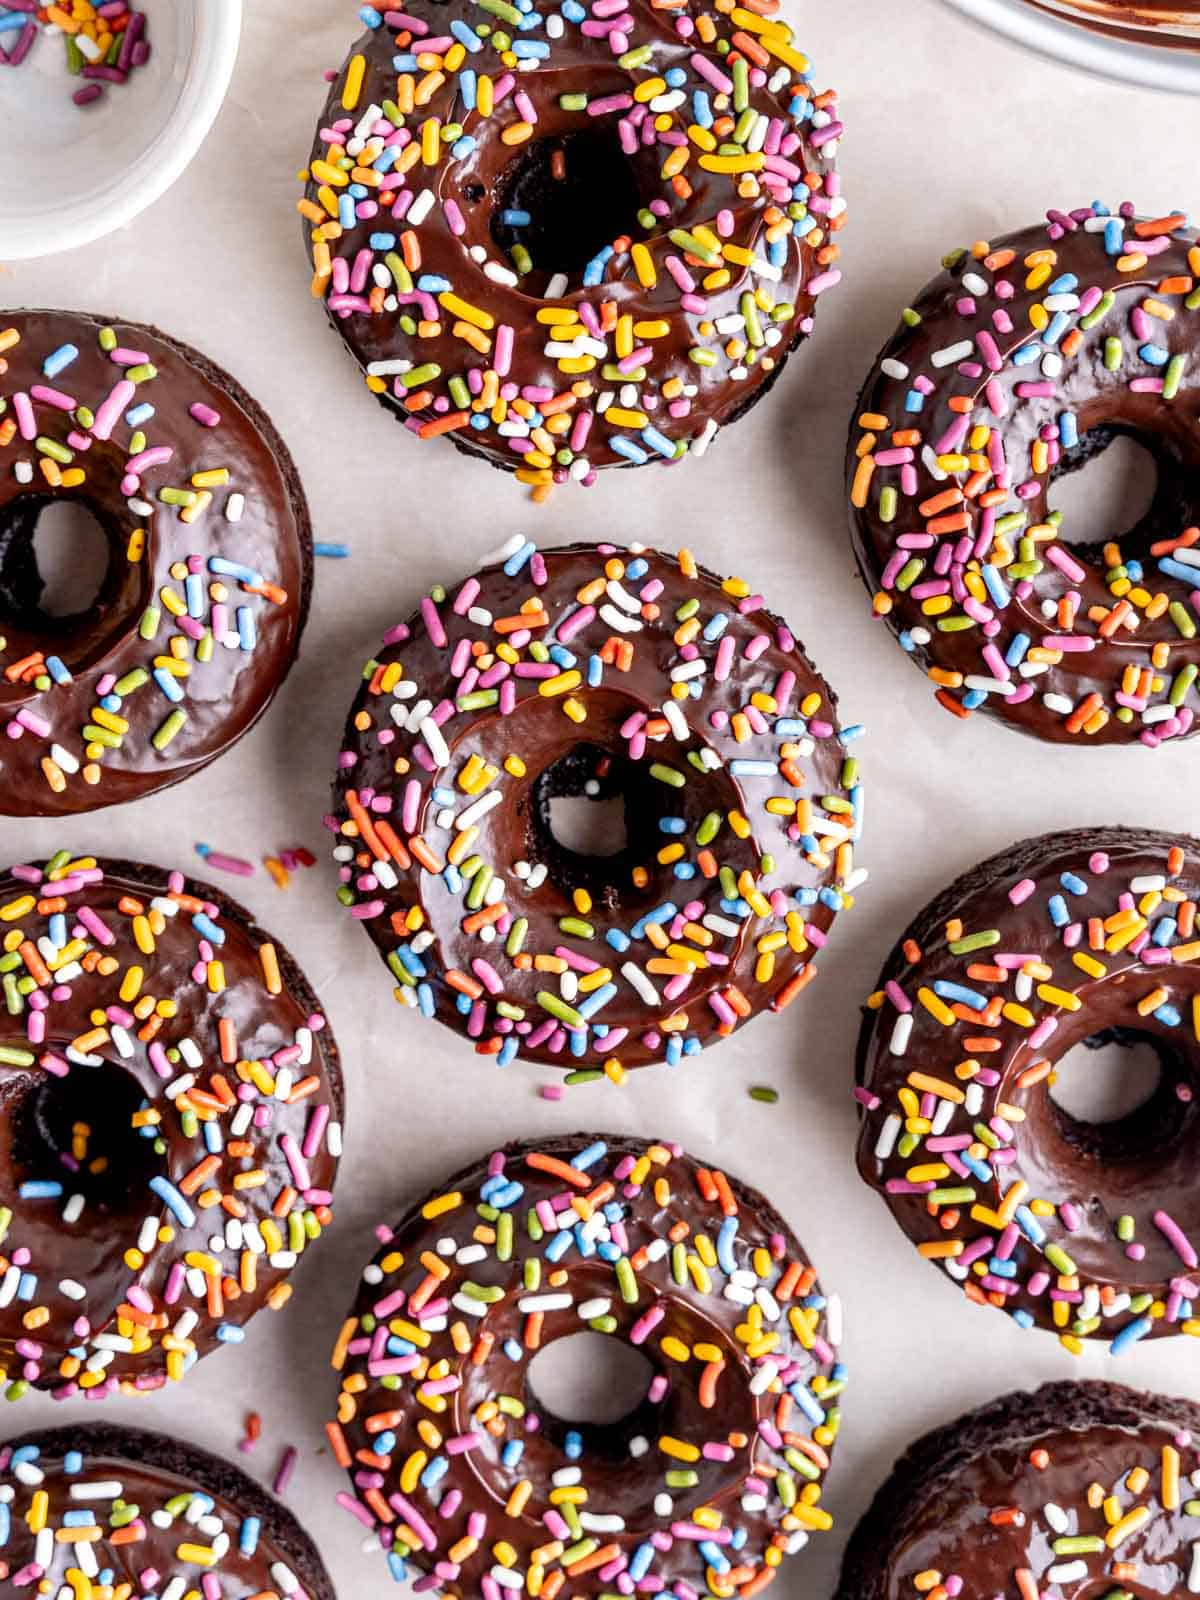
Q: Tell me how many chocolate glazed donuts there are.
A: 9